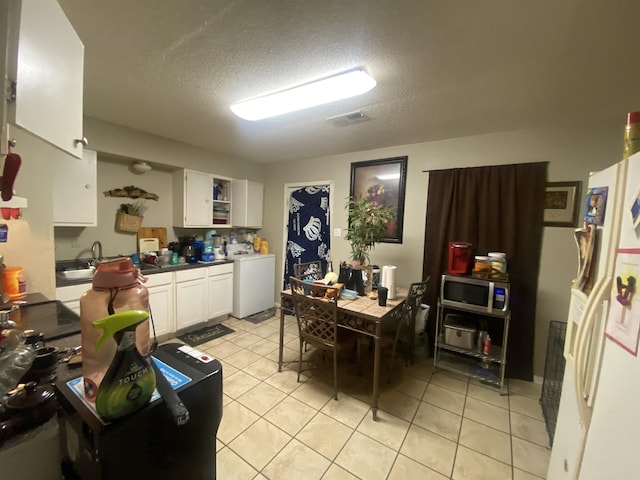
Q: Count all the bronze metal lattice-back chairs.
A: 3